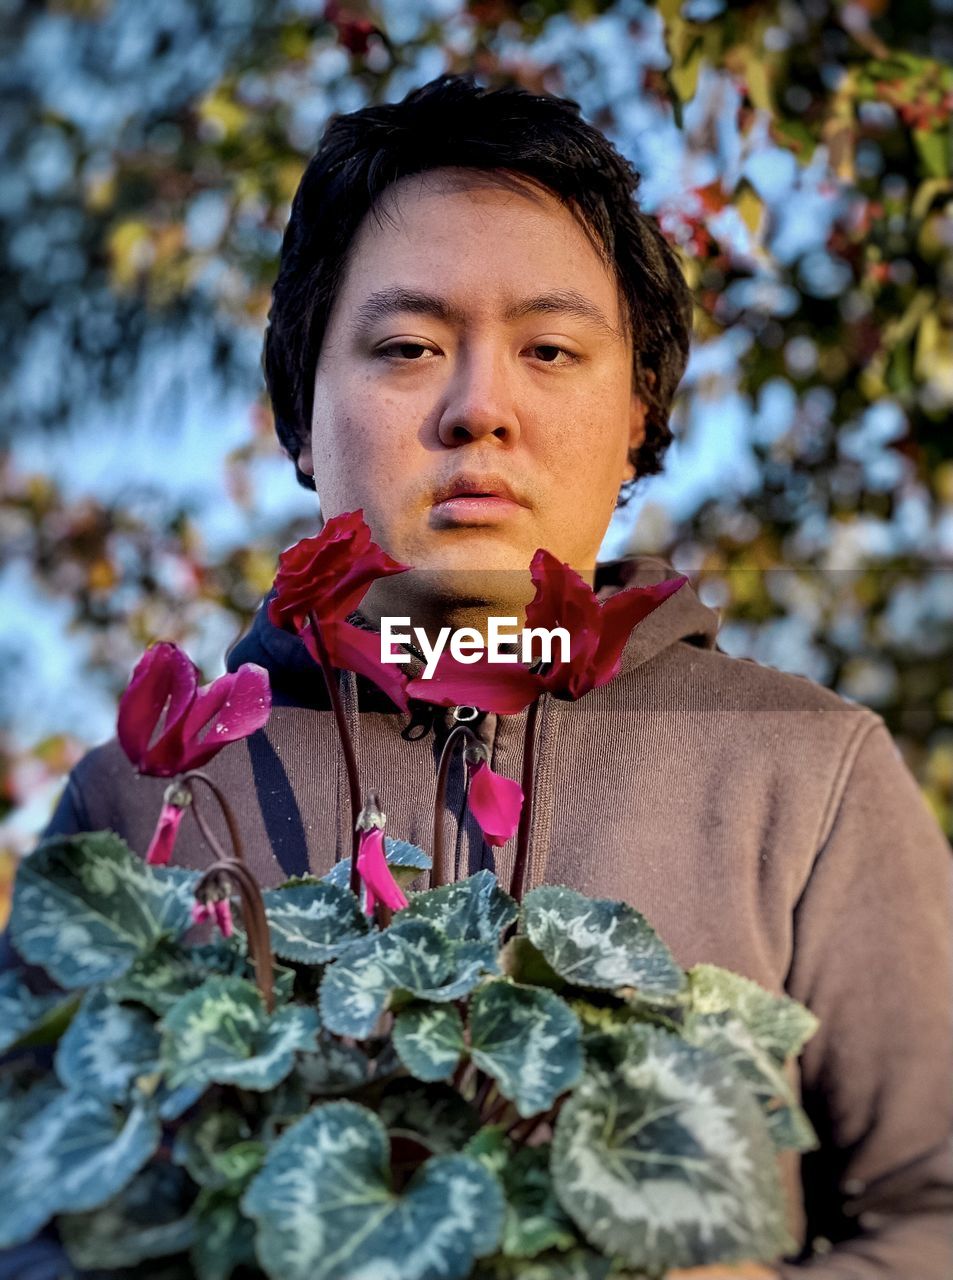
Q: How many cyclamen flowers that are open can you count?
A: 3